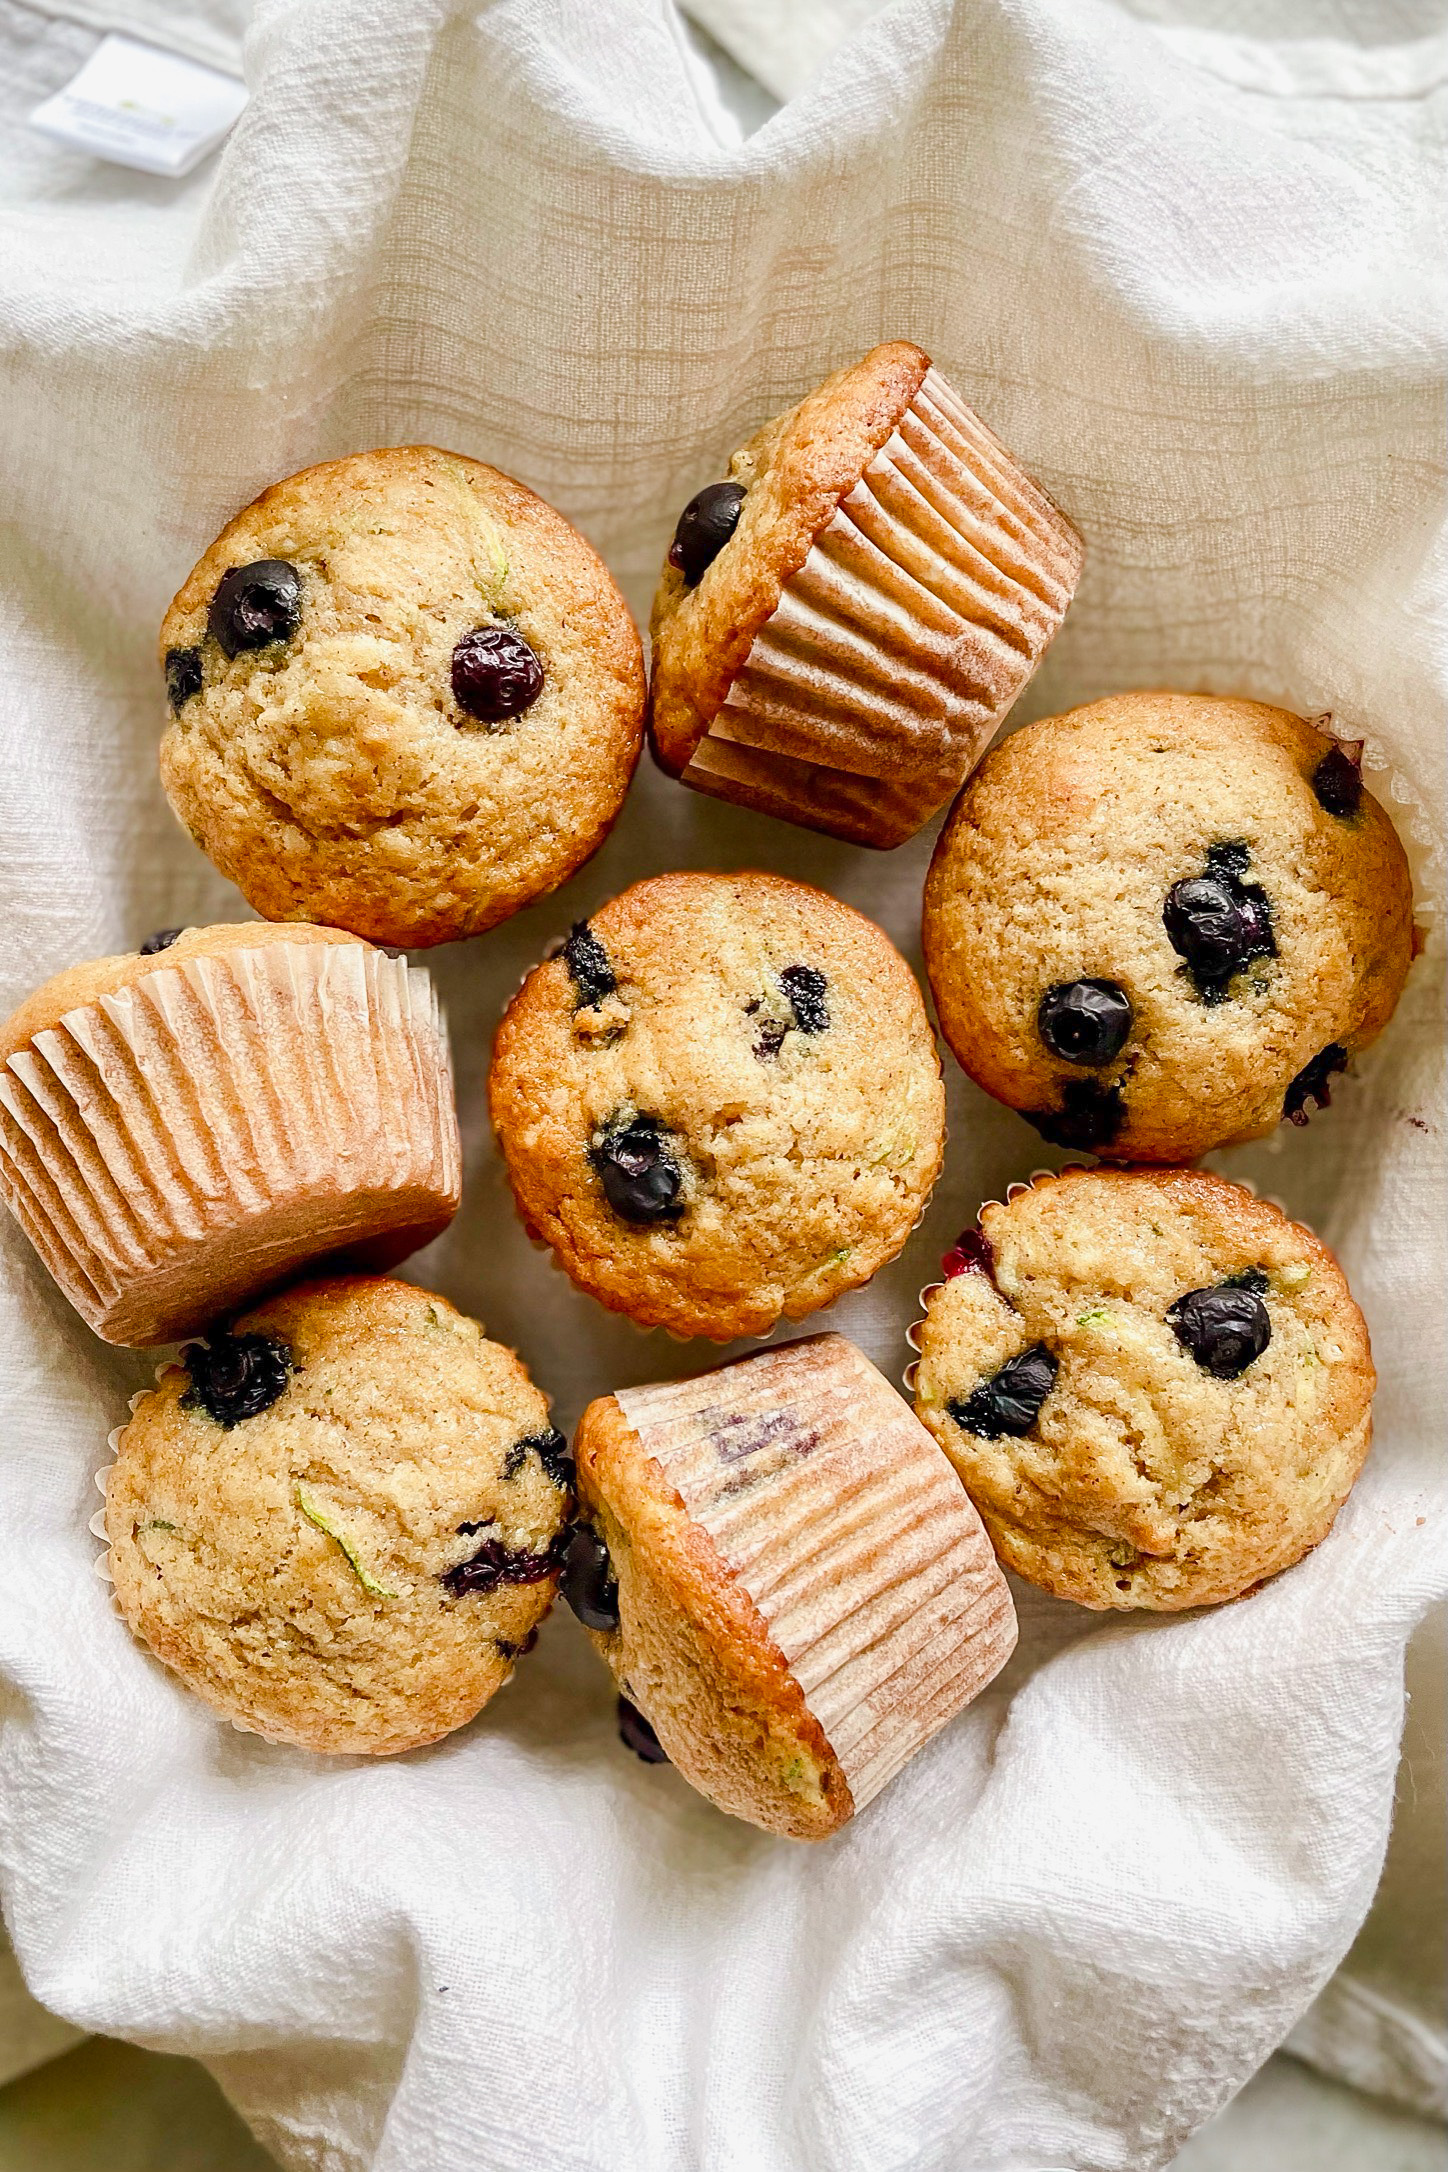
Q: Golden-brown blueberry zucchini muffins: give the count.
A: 8